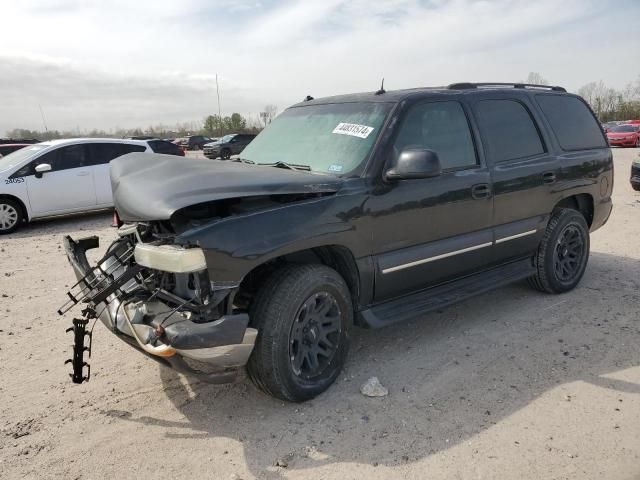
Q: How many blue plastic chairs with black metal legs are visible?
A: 0